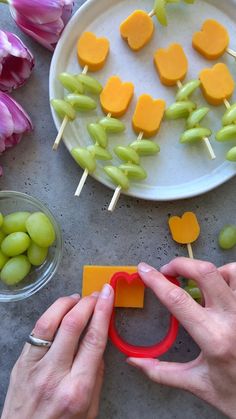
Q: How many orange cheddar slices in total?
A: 9